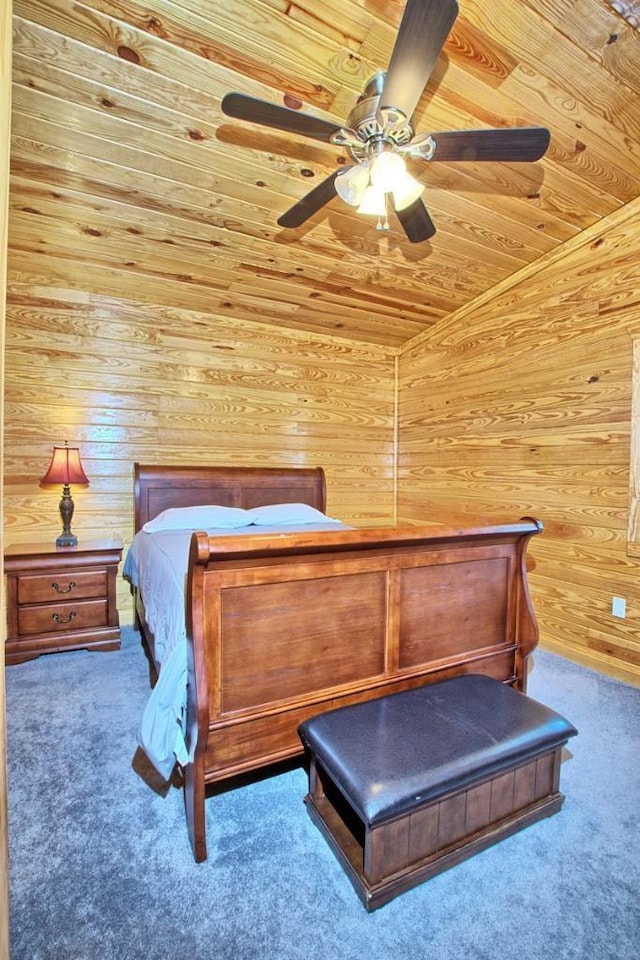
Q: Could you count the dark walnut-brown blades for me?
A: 5